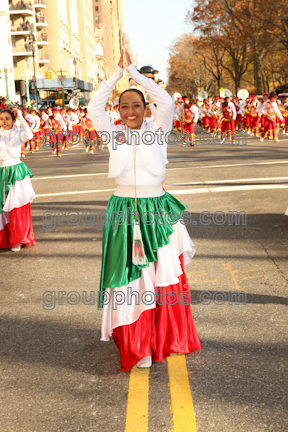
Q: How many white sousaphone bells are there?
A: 5